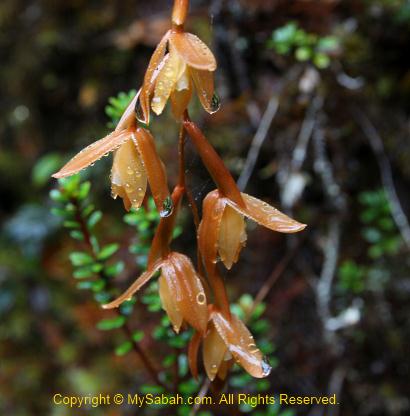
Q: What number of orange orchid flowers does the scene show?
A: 5